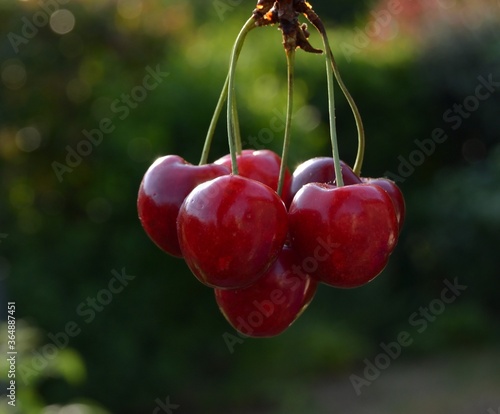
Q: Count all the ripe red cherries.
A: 6